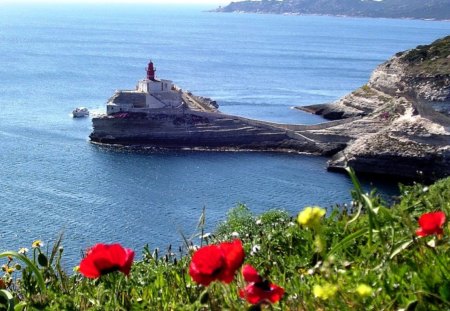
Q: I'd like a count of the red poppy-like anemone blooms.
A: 4